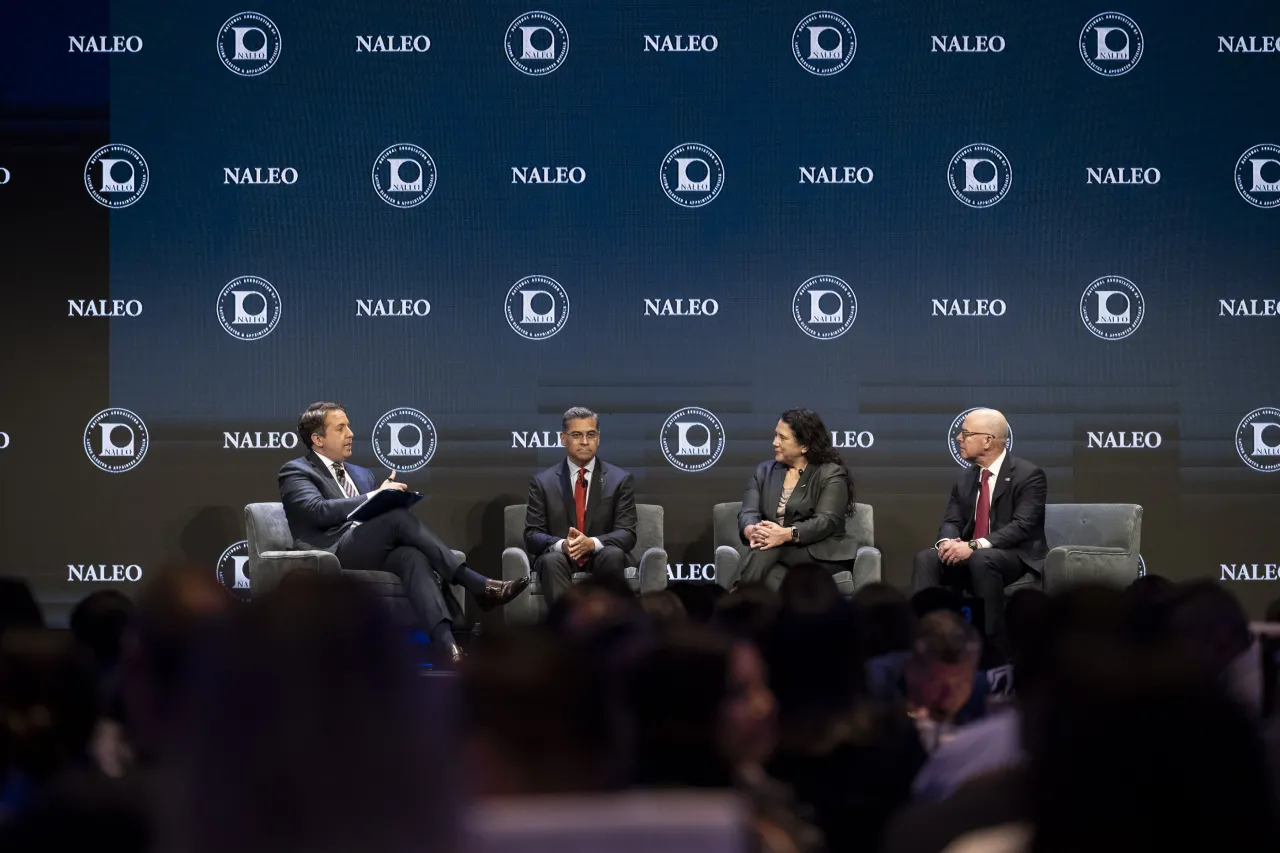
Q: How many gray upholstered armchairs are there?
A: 4